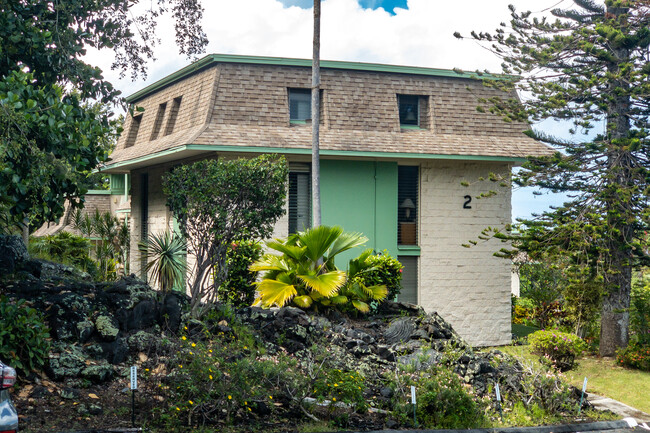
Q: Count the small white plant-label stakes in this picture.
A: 4